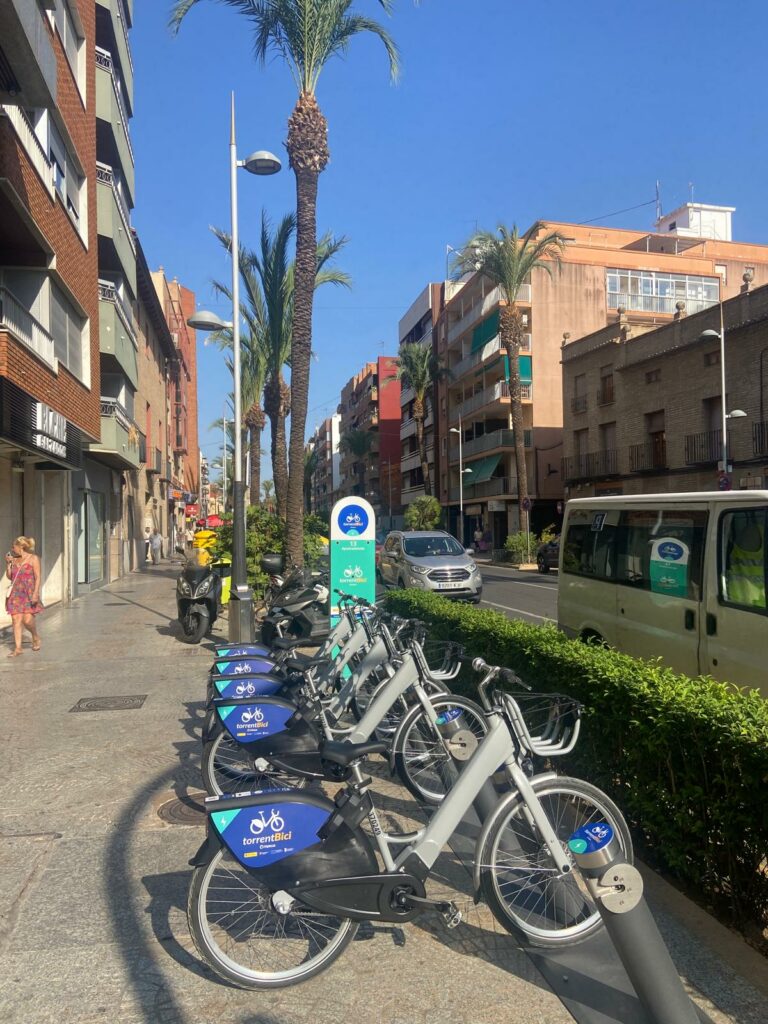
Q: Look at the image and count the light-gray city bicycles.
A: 5